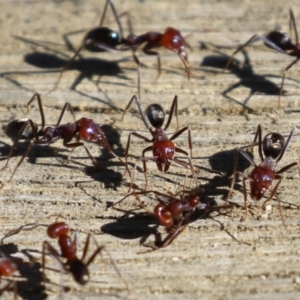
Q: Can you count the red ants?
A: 8